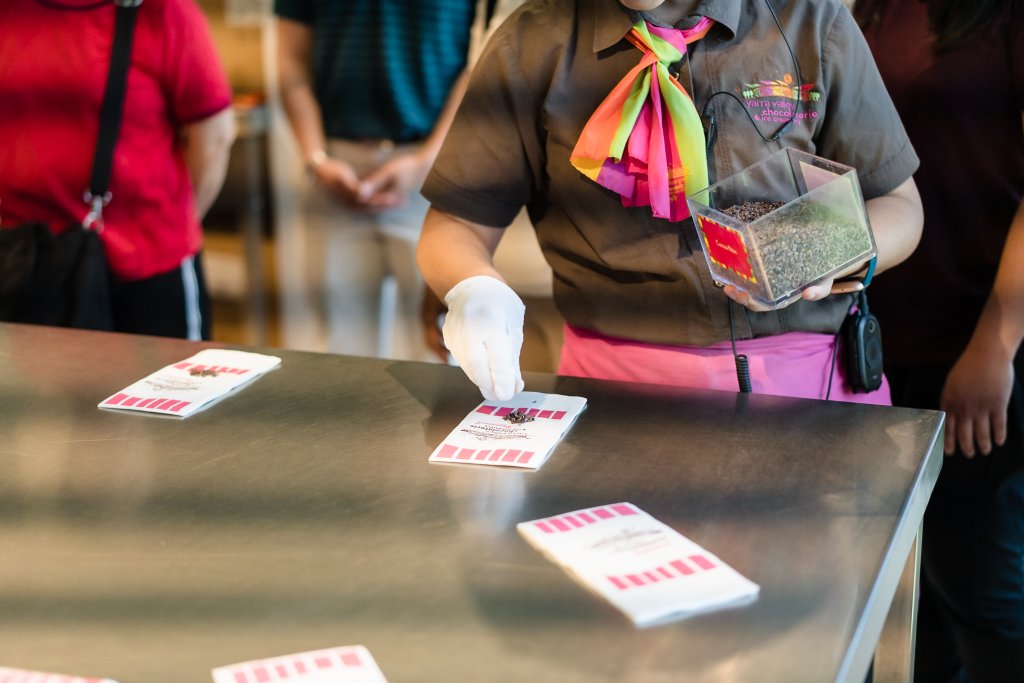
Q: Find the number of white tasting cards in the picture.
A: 5